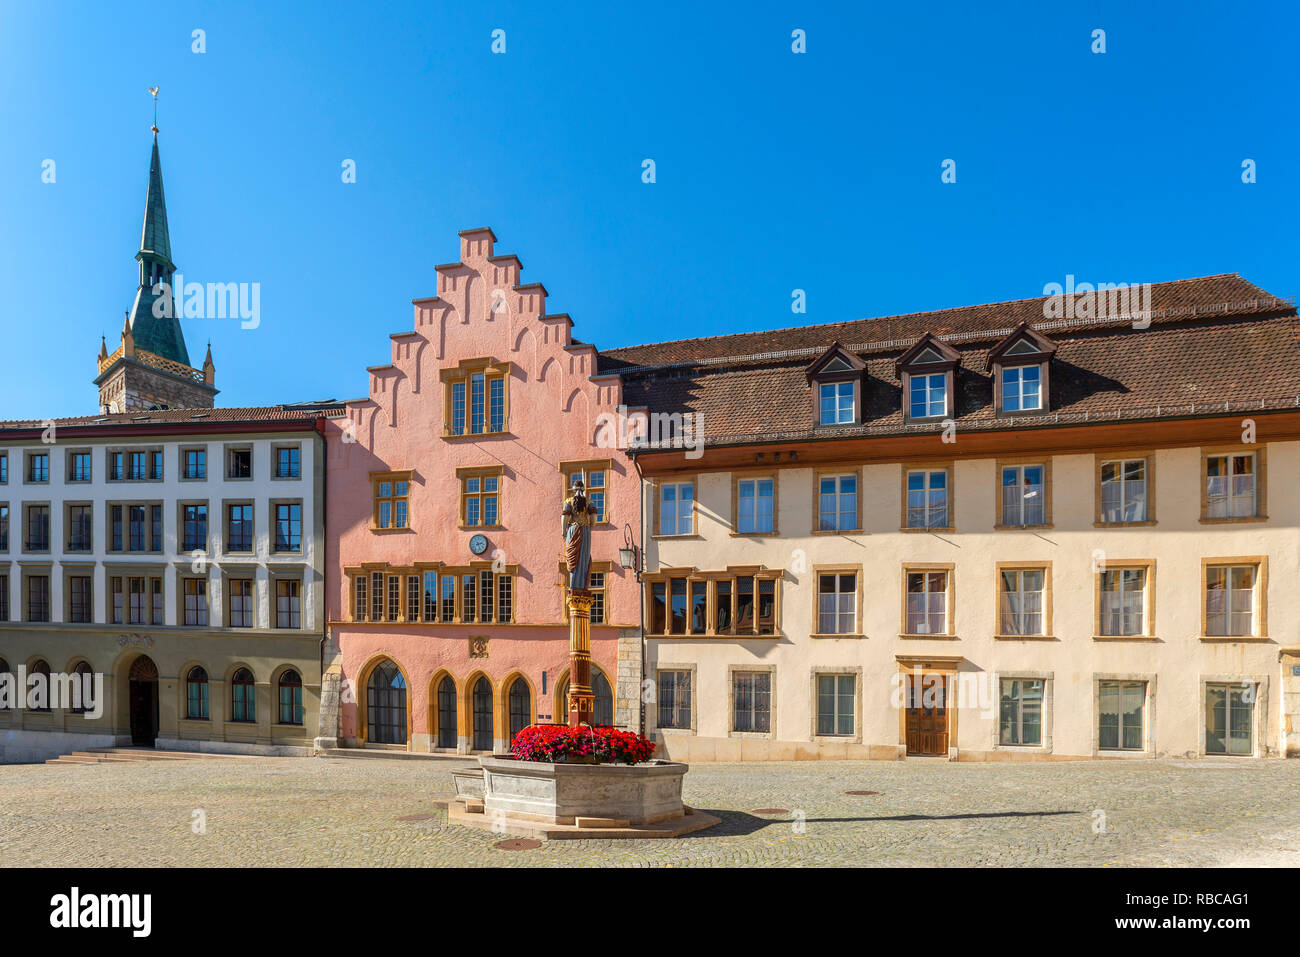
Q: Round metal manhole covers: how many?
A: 4